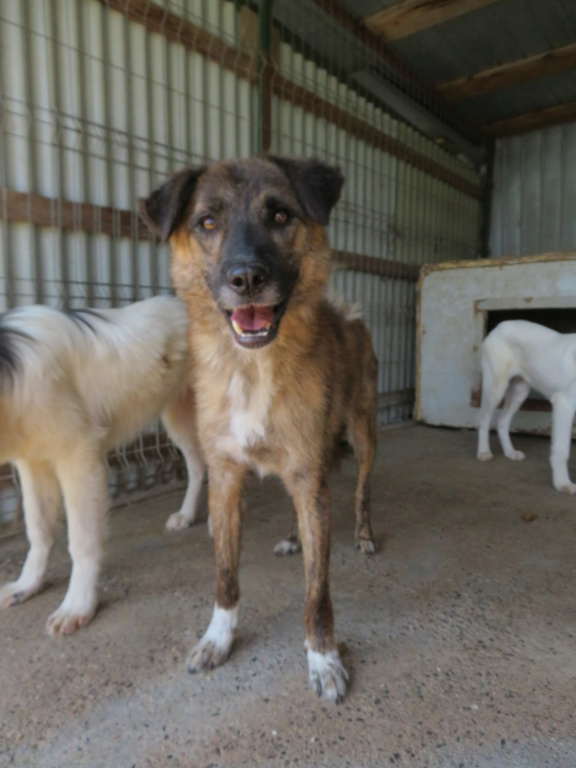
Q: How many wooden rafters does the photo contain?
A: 3